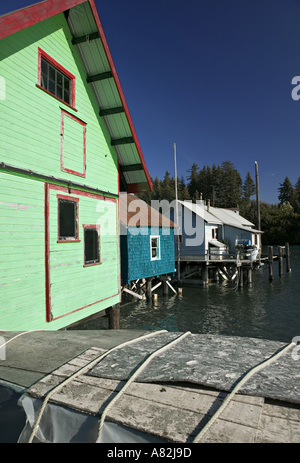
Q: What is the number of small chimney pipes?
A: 2